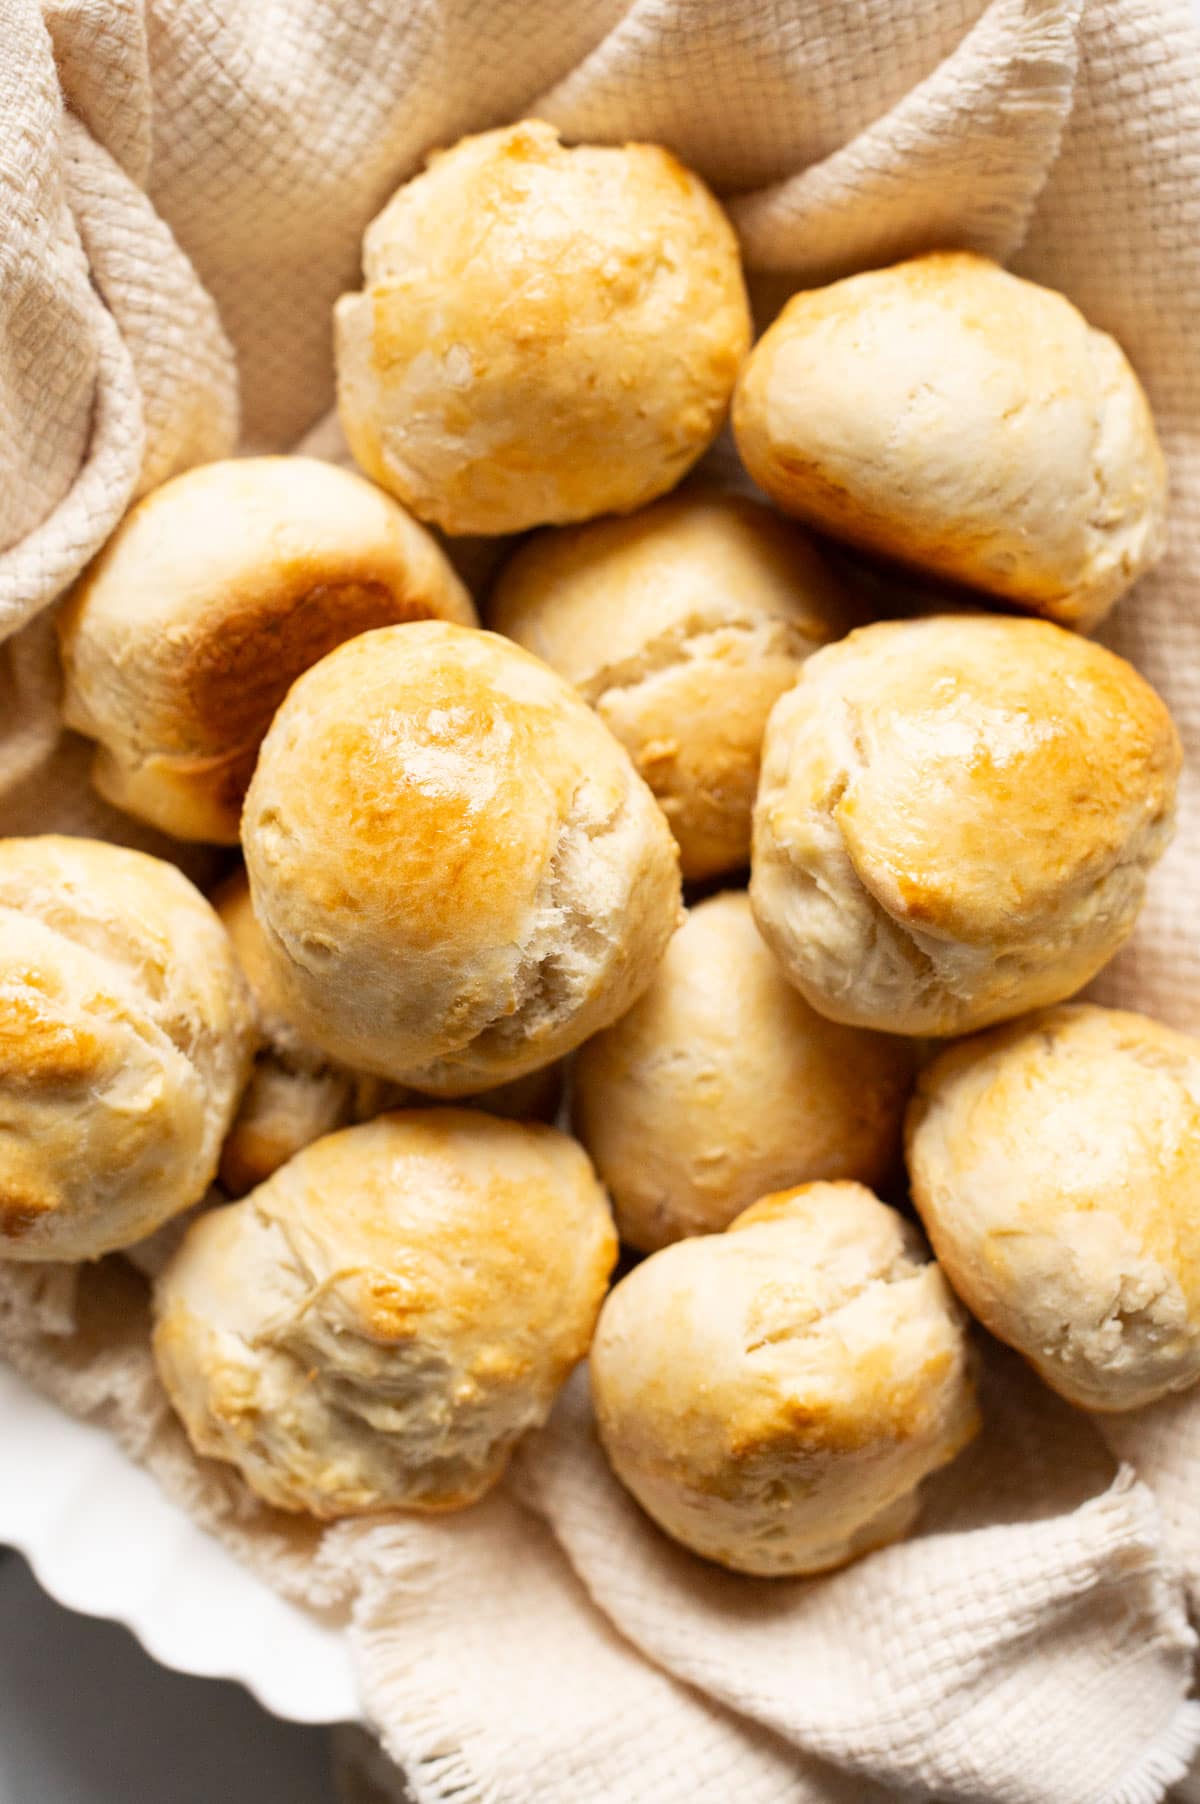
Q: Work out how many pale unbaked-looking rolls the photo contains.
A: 0